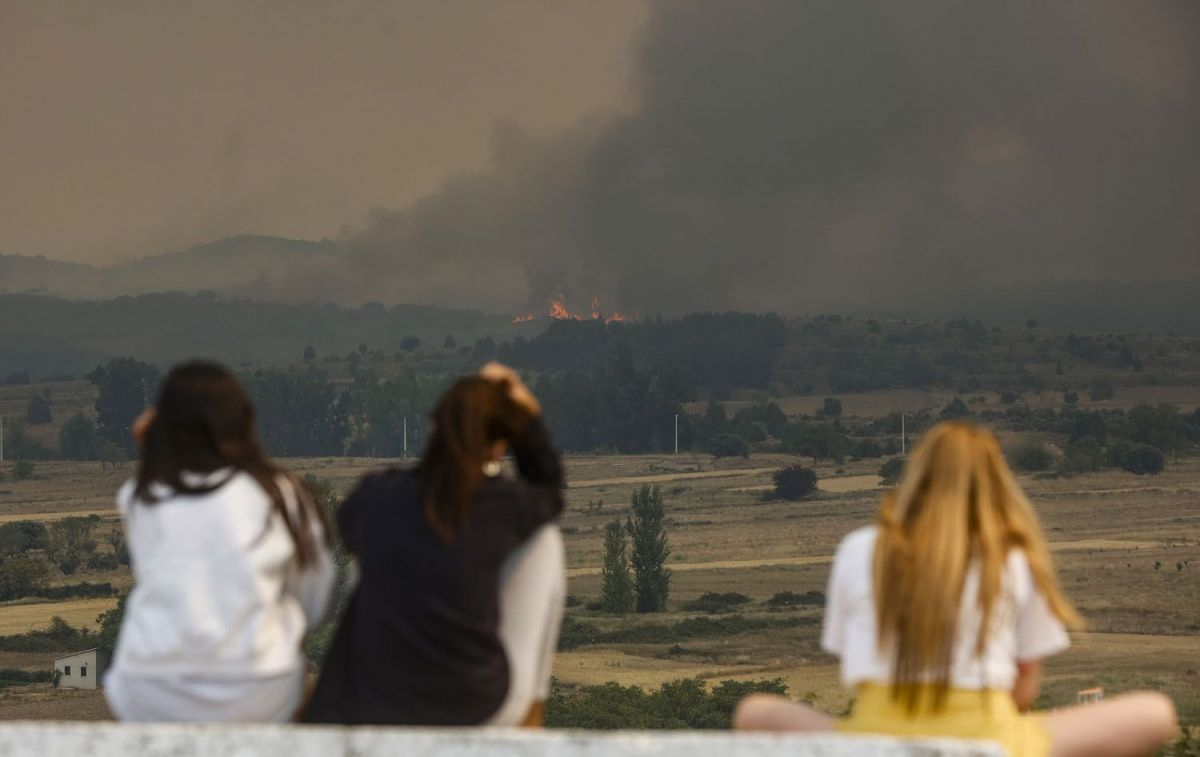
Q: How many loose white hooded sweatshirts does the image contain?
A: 1